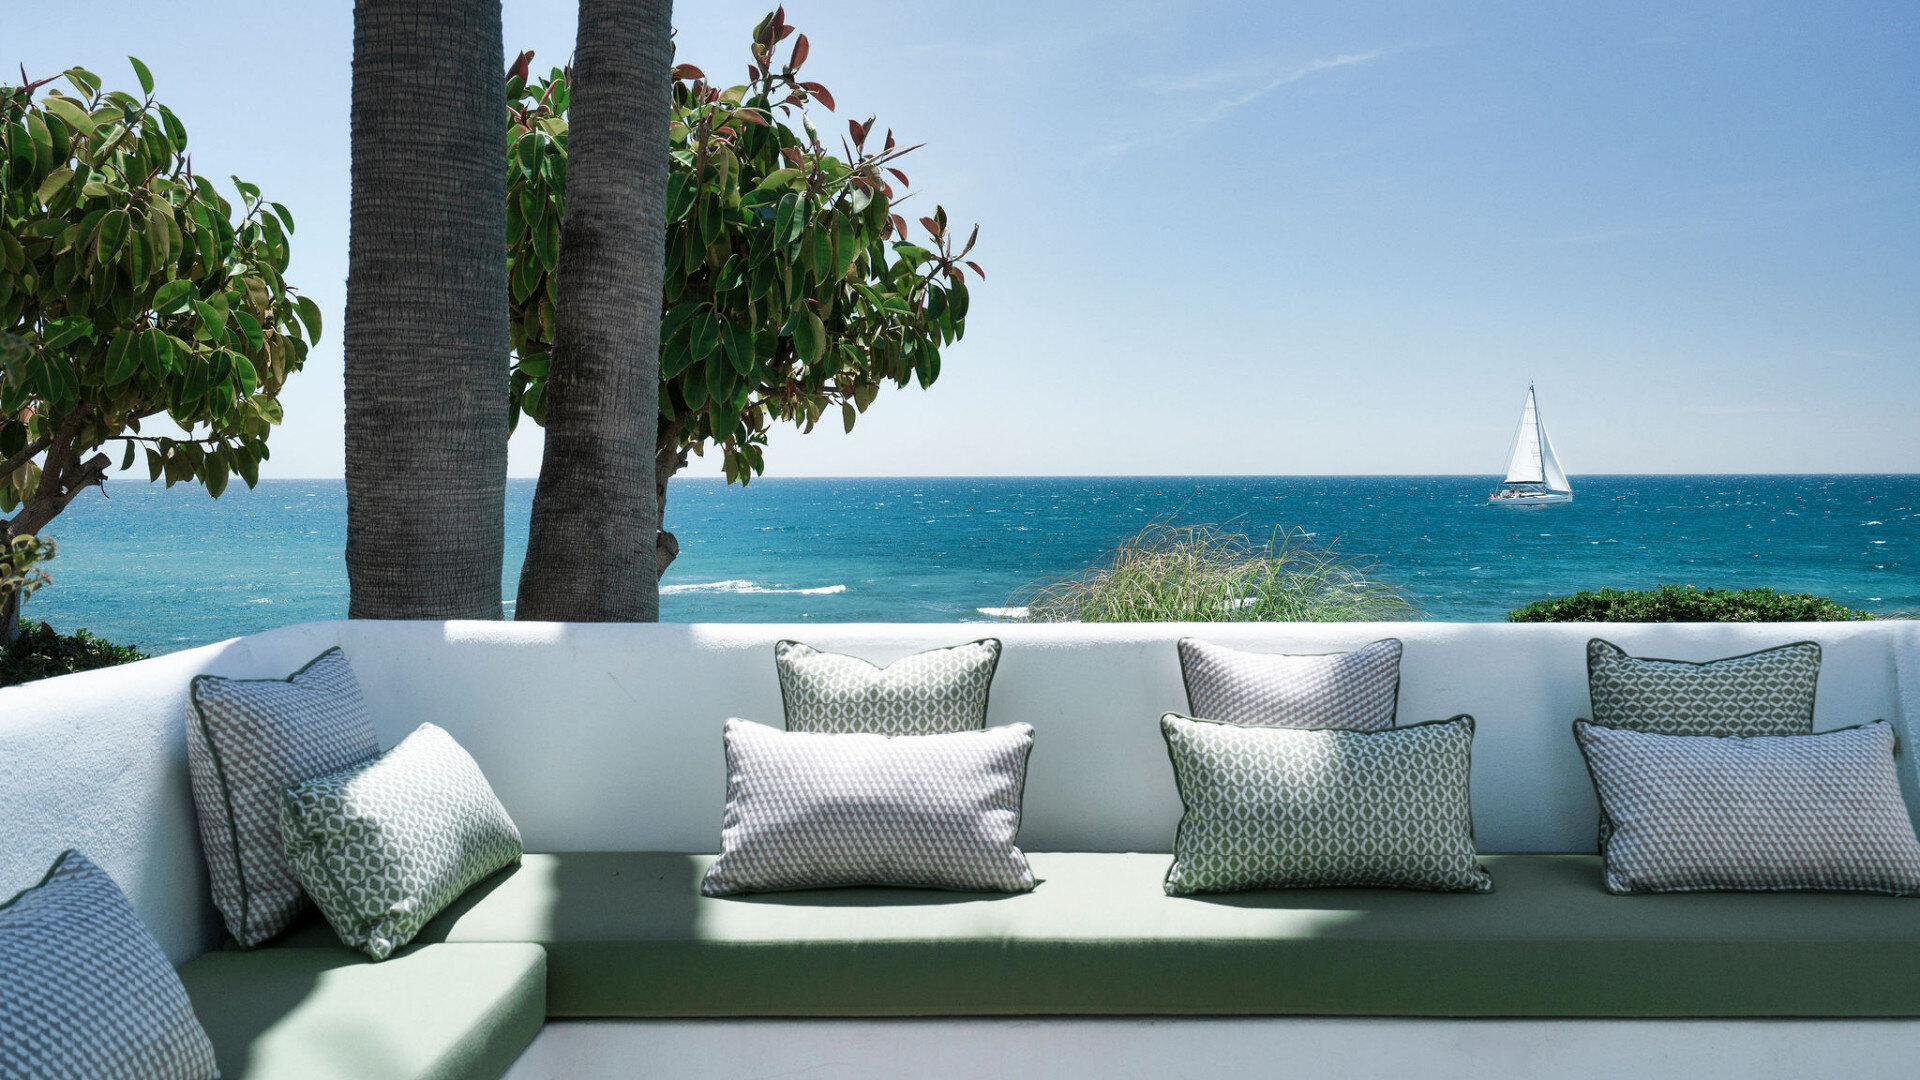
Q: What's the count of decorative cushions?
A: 9